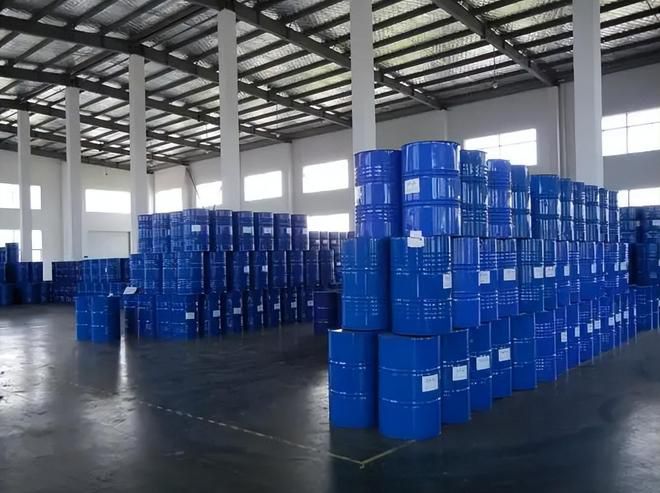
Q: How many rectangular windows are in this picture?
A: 11